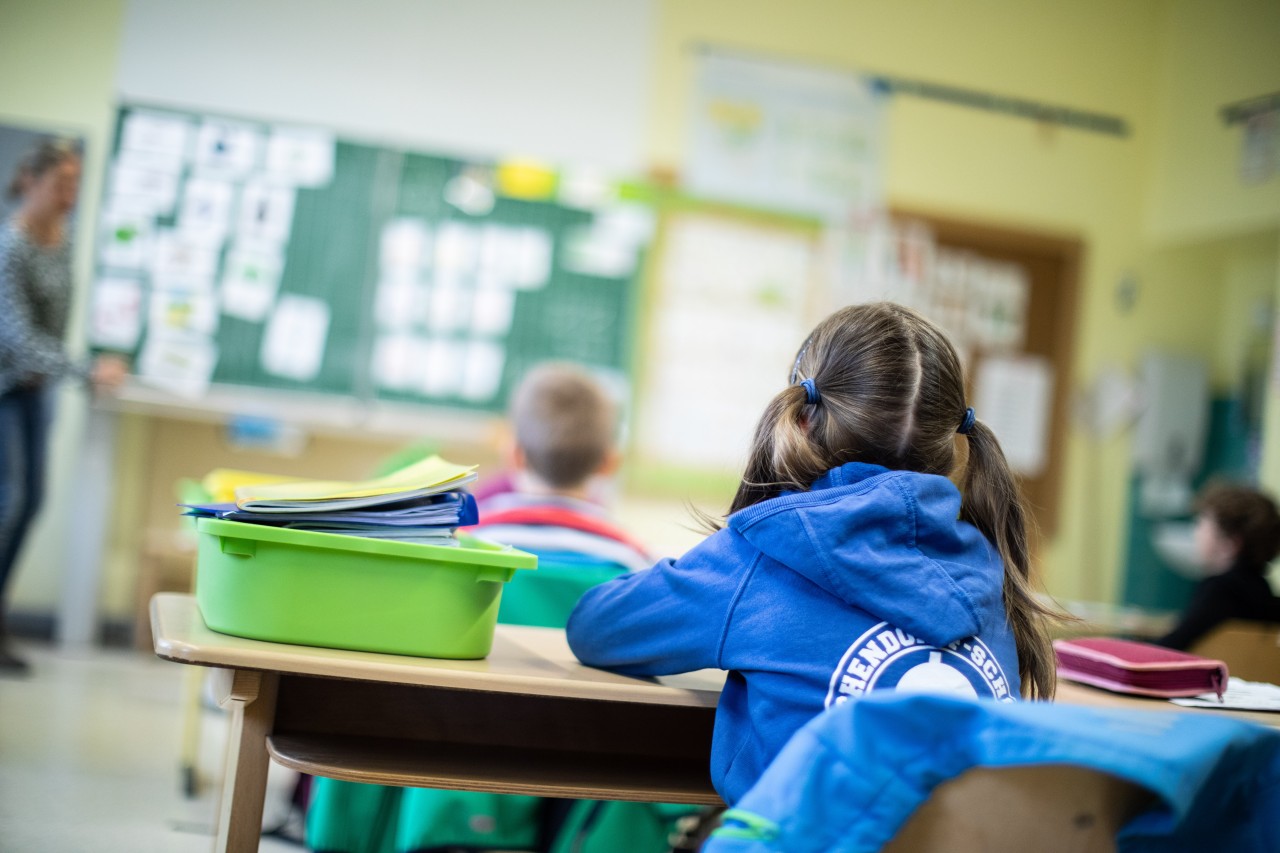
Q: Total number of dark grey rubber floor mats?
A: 0